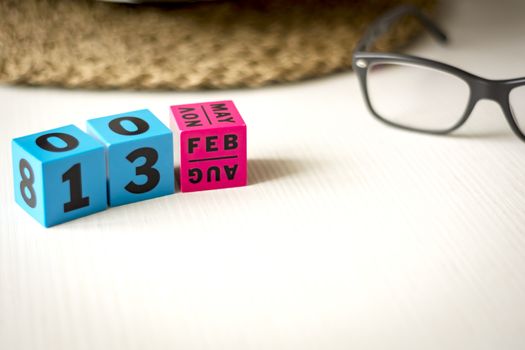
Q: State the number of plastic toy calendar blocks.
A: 3